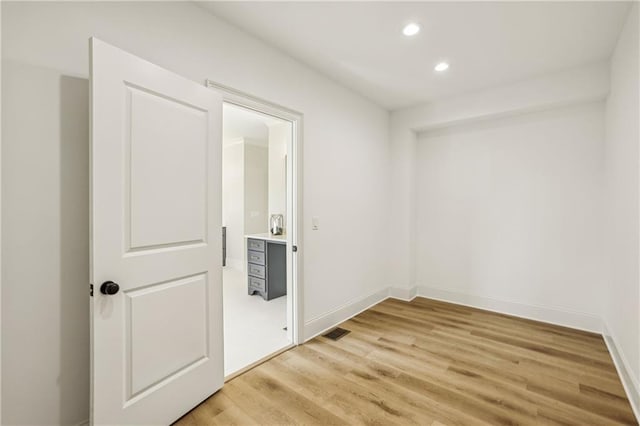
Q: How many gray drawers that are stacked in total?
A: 4